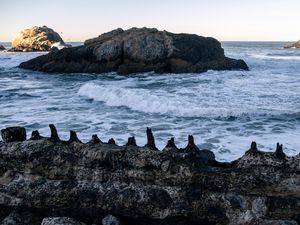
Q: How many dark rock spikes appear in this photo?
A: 11